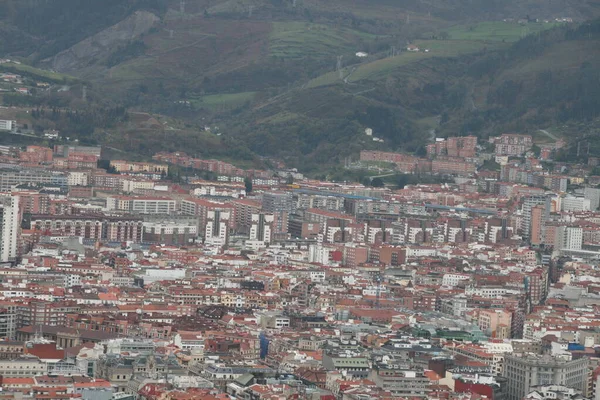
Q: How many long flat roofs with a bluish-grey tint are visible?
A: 2